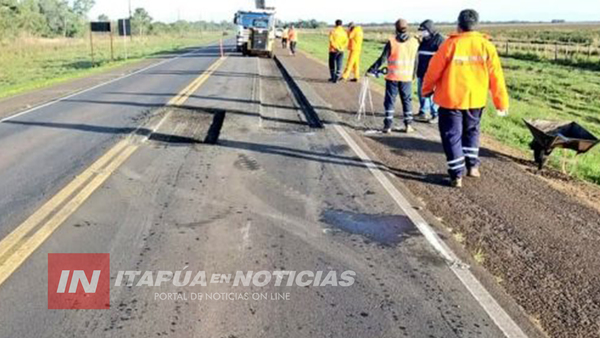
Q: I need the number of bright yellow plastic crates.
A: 0